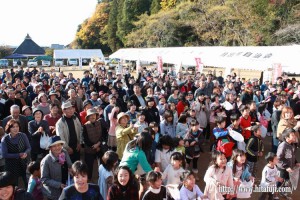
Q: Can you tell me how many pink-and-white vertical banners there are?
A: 3